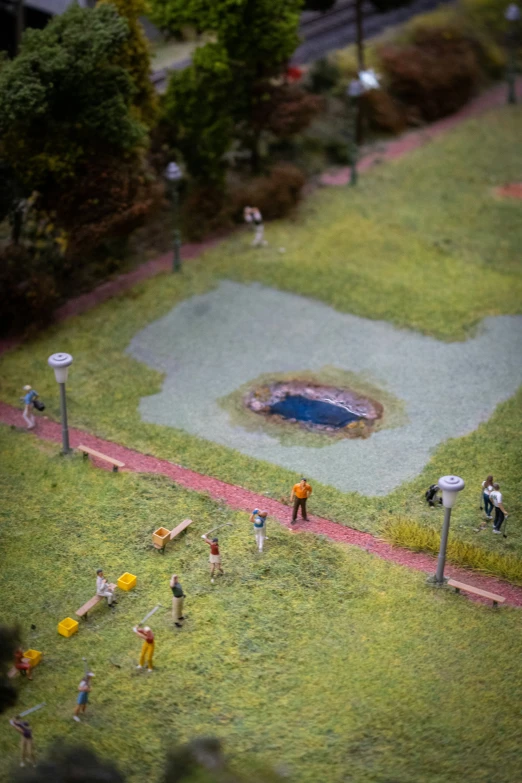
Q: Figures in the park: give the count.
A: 13